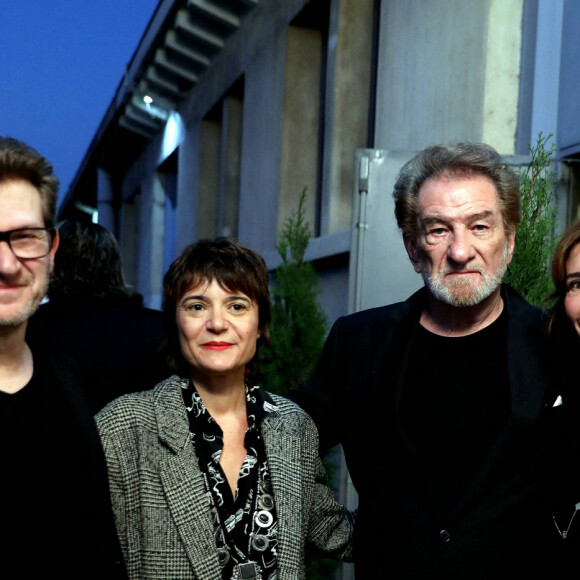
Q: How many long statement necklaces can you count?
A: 1